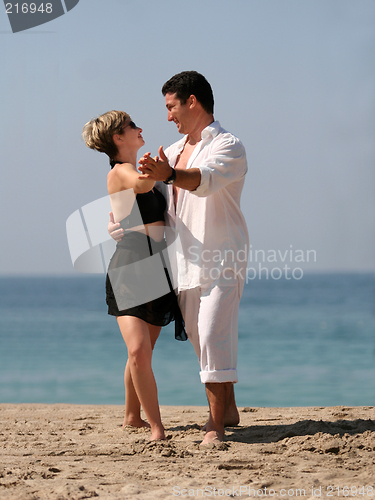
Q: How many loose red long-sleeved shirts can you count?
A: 0